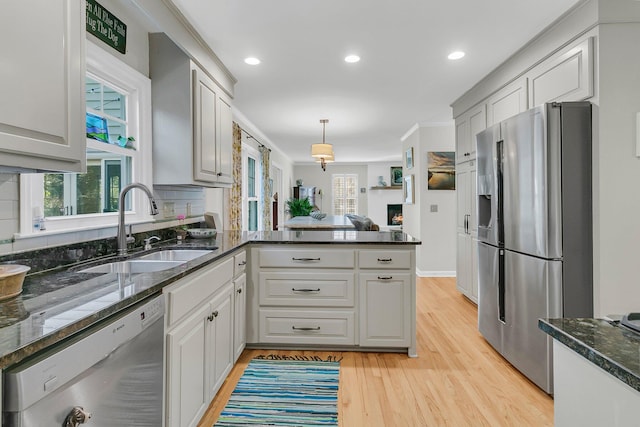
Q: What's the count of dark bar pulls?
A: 8